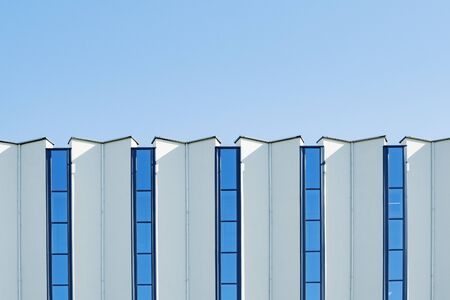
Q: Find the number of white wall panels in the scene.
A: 12